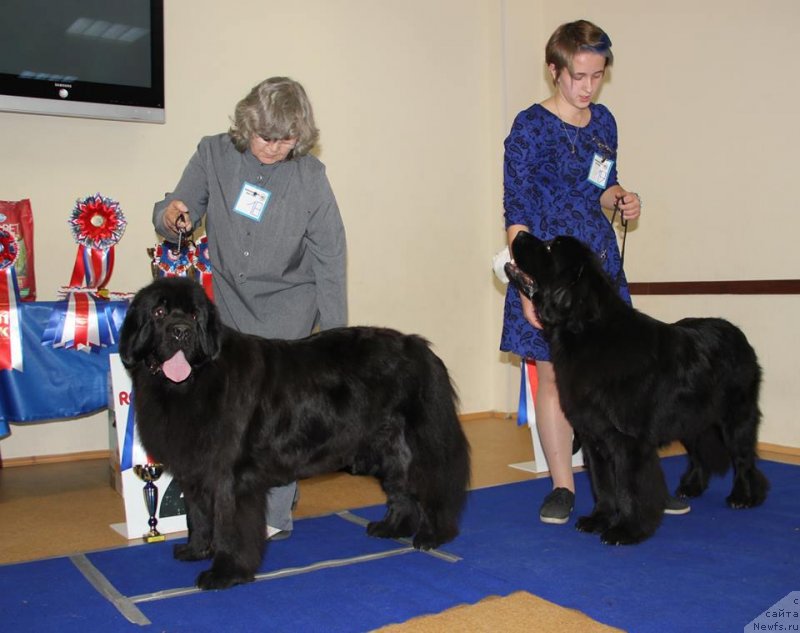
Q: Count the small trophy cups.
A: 1